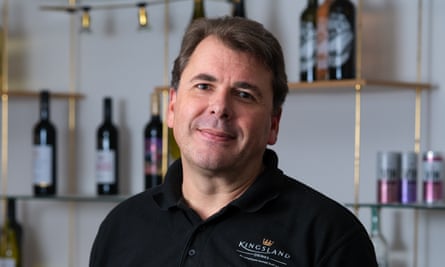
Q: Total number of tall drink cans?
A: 3